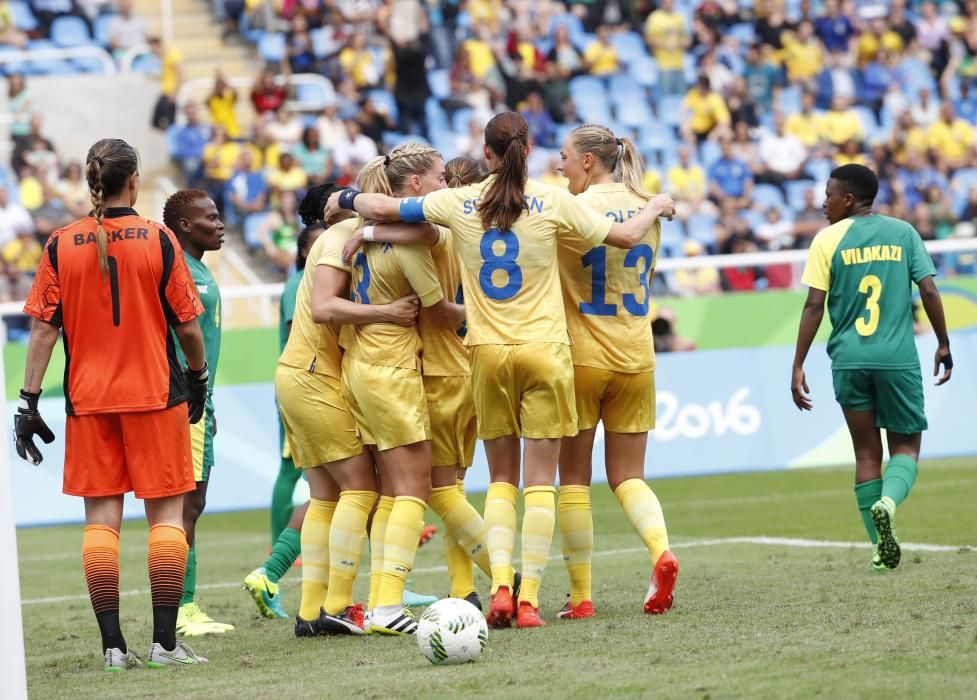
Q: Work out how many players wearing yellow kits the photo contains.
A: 5